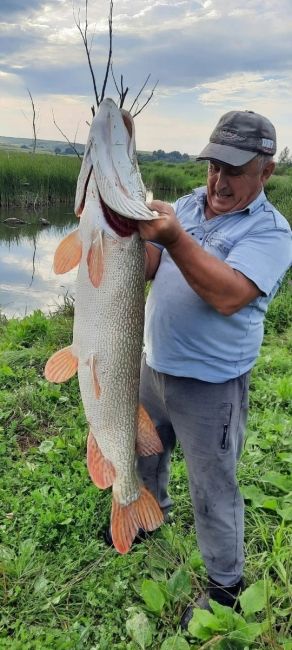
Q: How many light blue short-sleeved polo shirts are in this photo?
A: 1